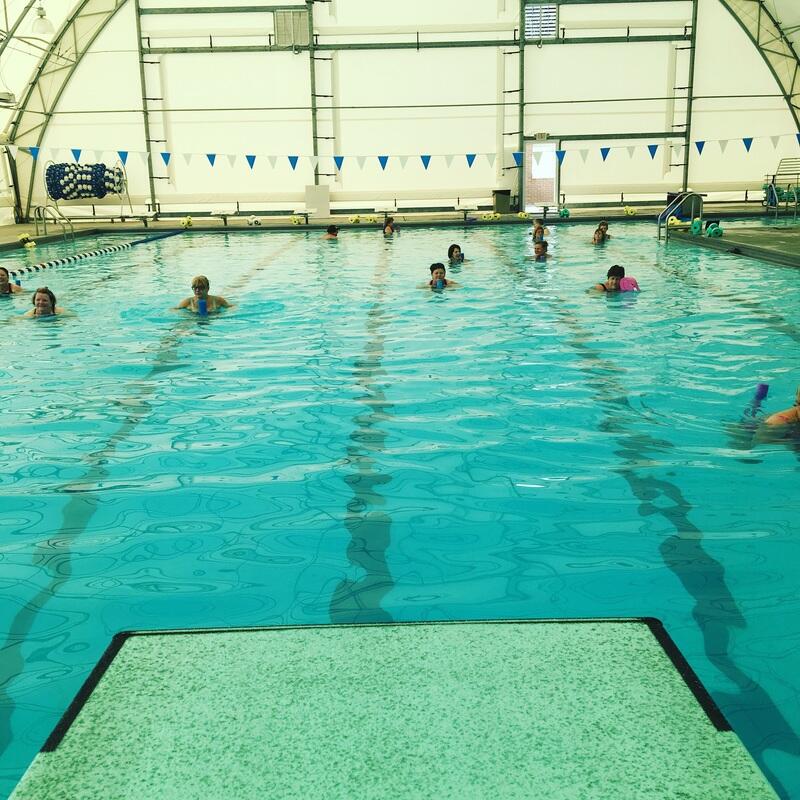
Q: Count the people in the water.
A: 14